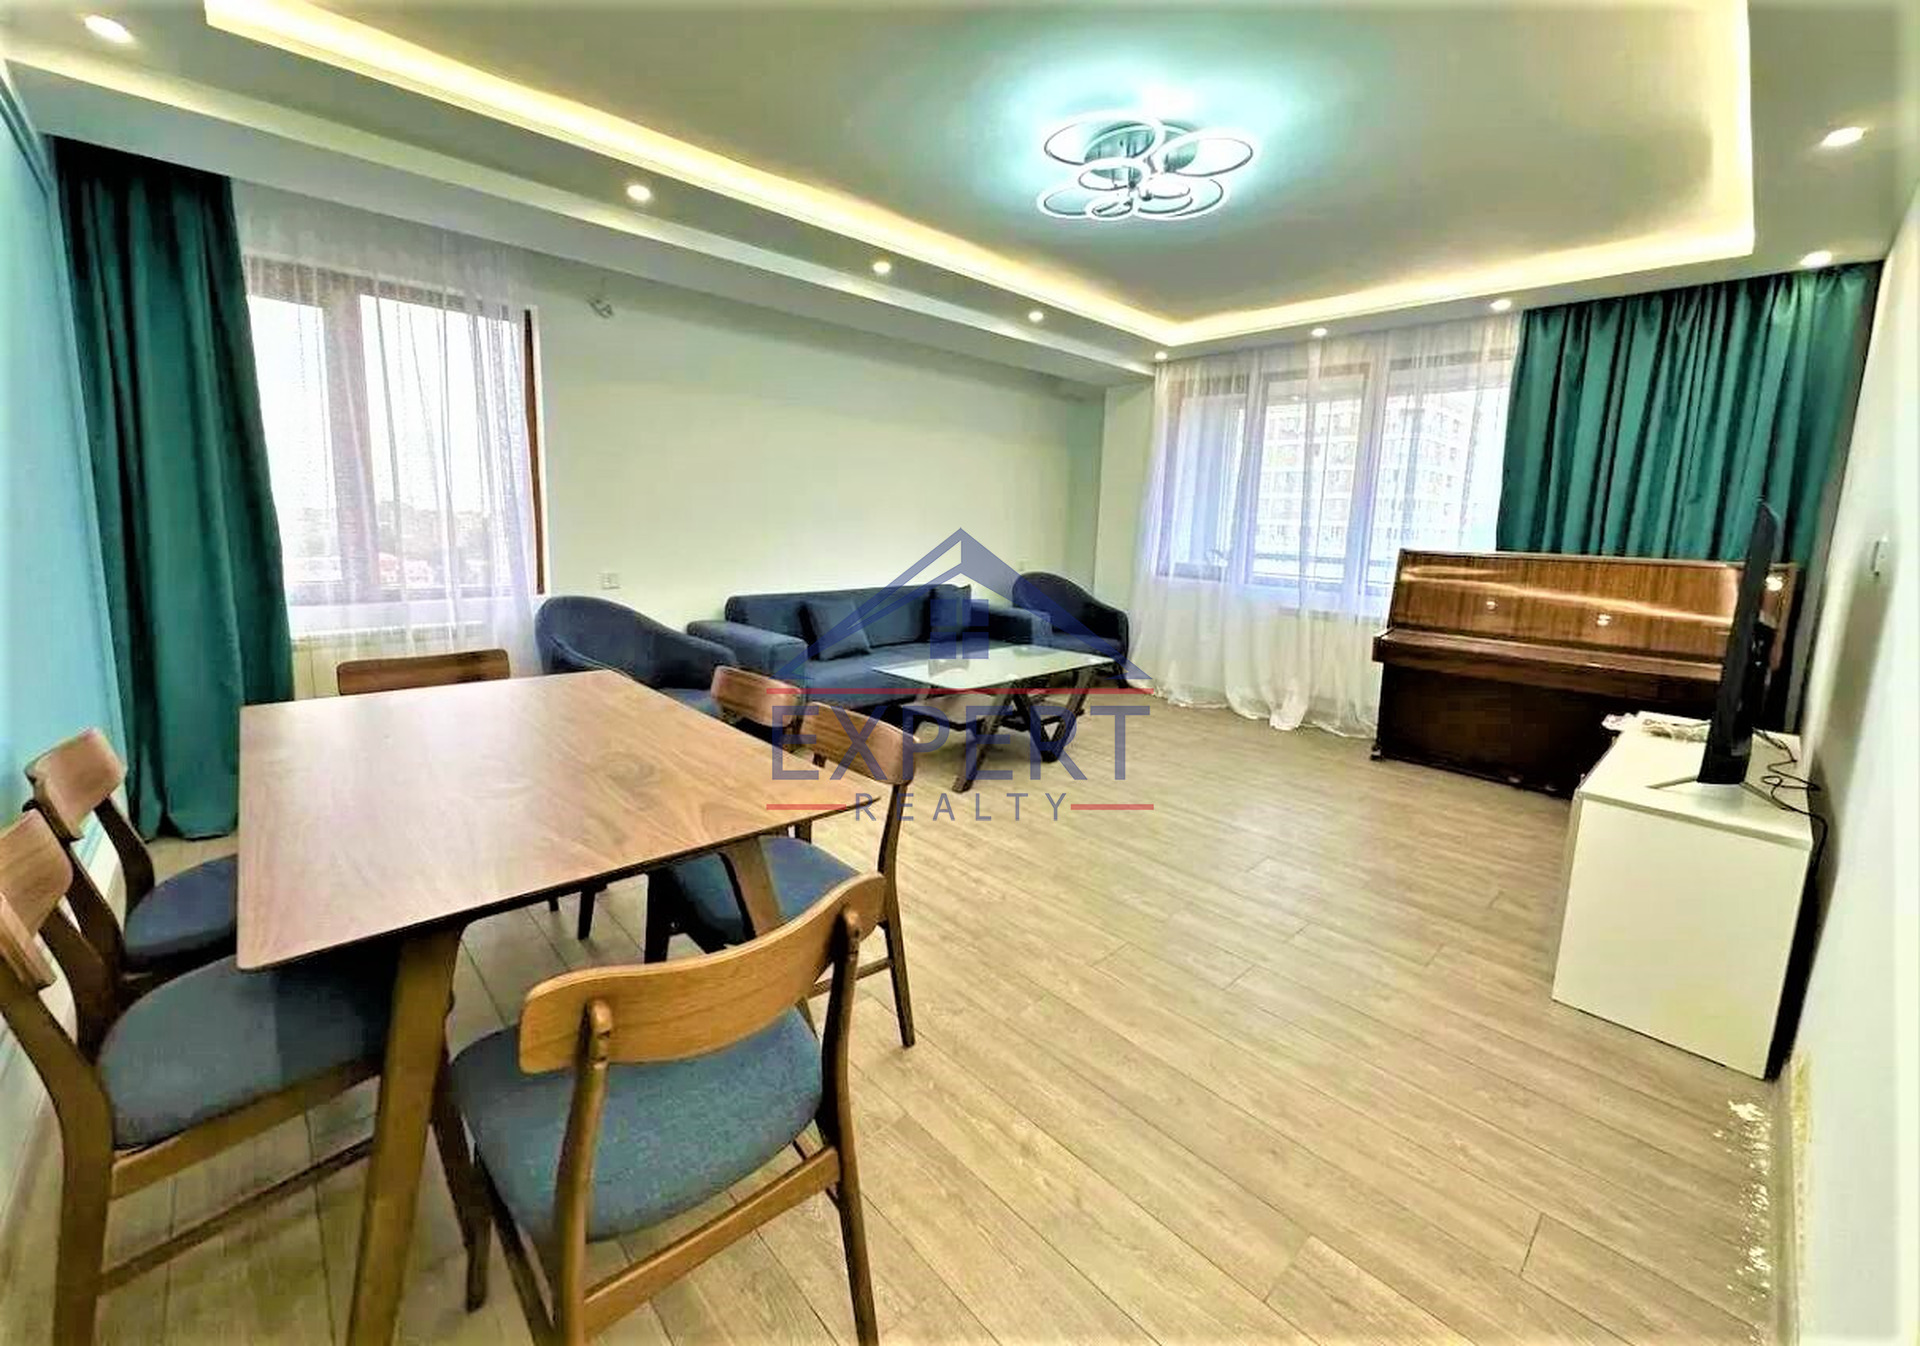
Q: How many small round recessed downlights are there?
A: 9